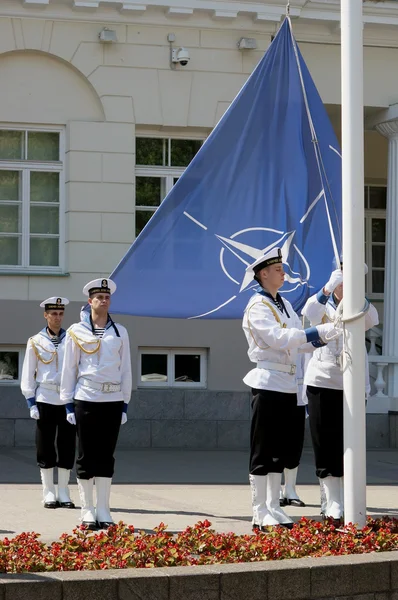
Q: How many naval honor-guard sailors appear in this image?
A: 5